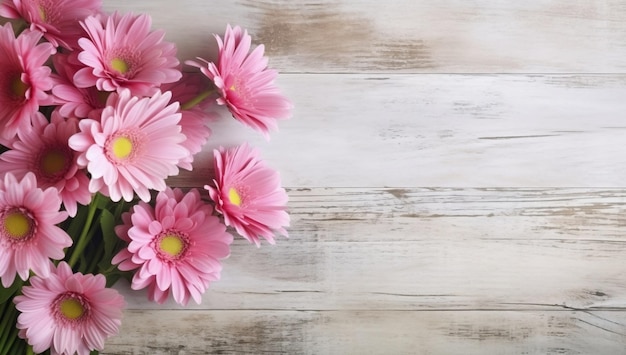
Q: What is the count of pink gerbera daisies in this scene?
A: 12